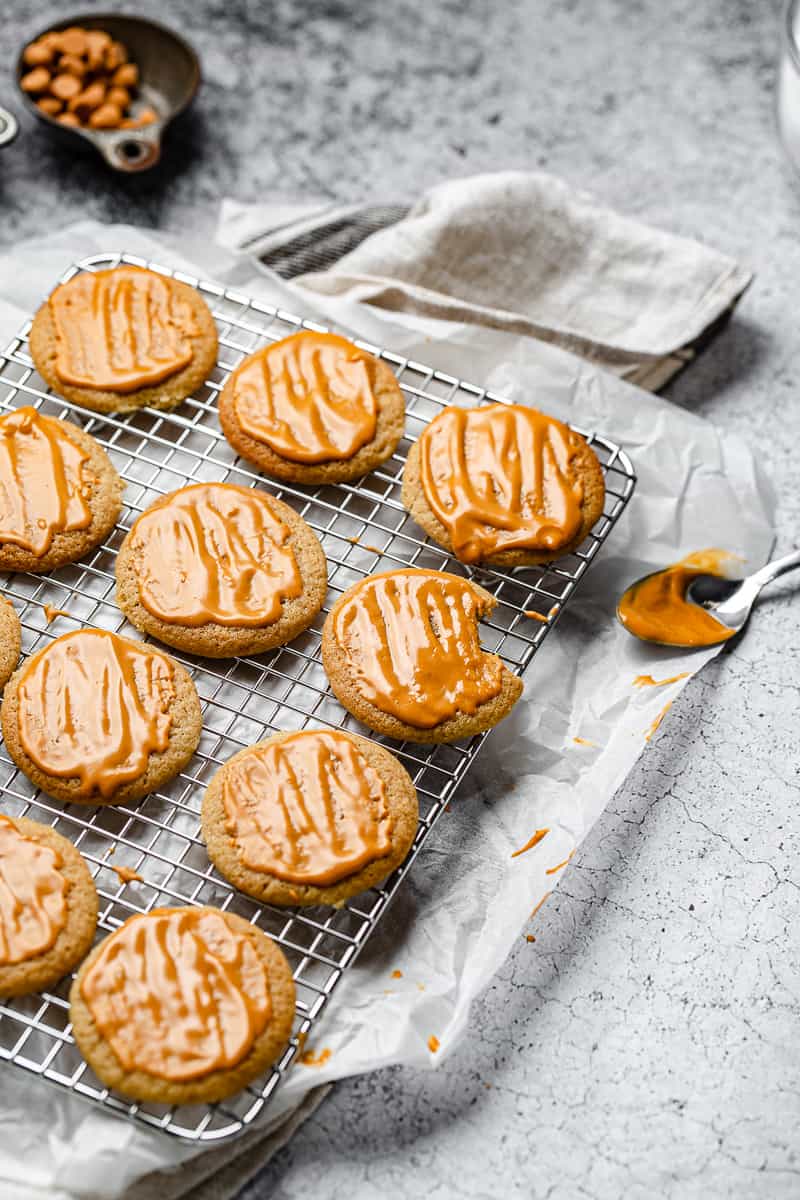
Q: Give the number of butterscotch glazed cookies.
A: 11